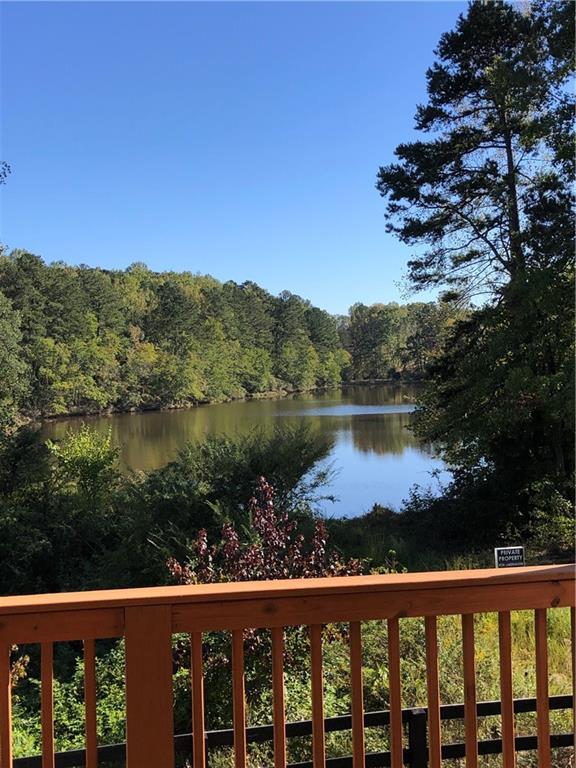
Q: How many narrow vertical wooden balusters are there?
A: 13